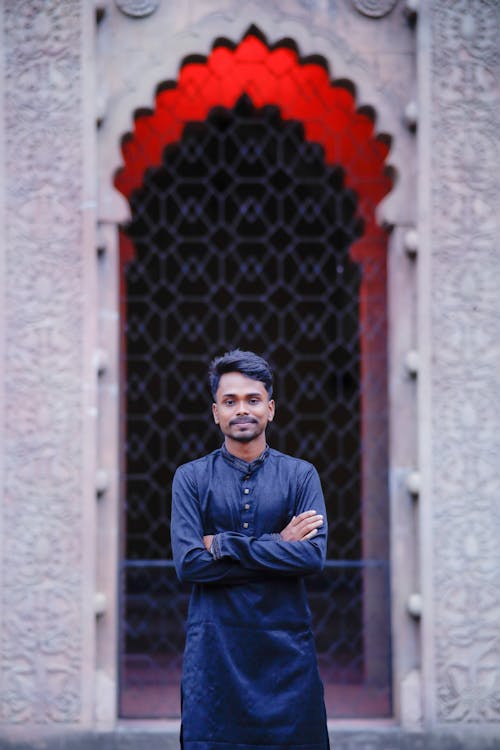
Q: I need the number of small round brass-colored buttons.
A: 4